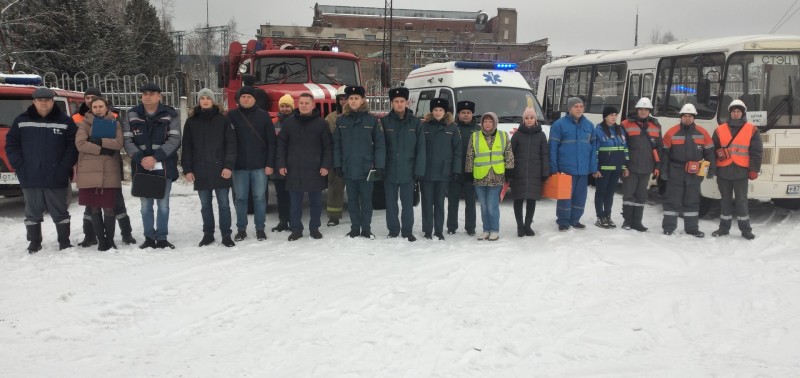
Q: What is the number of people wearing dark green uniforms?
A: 4